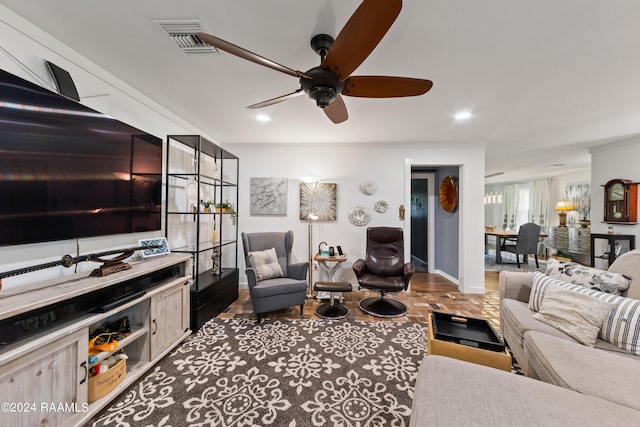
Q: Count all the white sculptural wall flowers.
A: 3